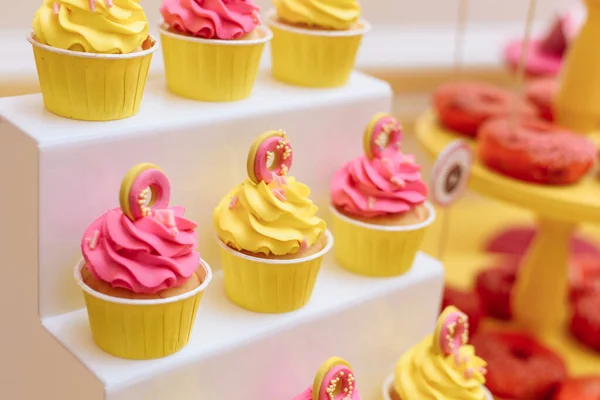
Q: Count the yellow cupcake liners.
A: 6